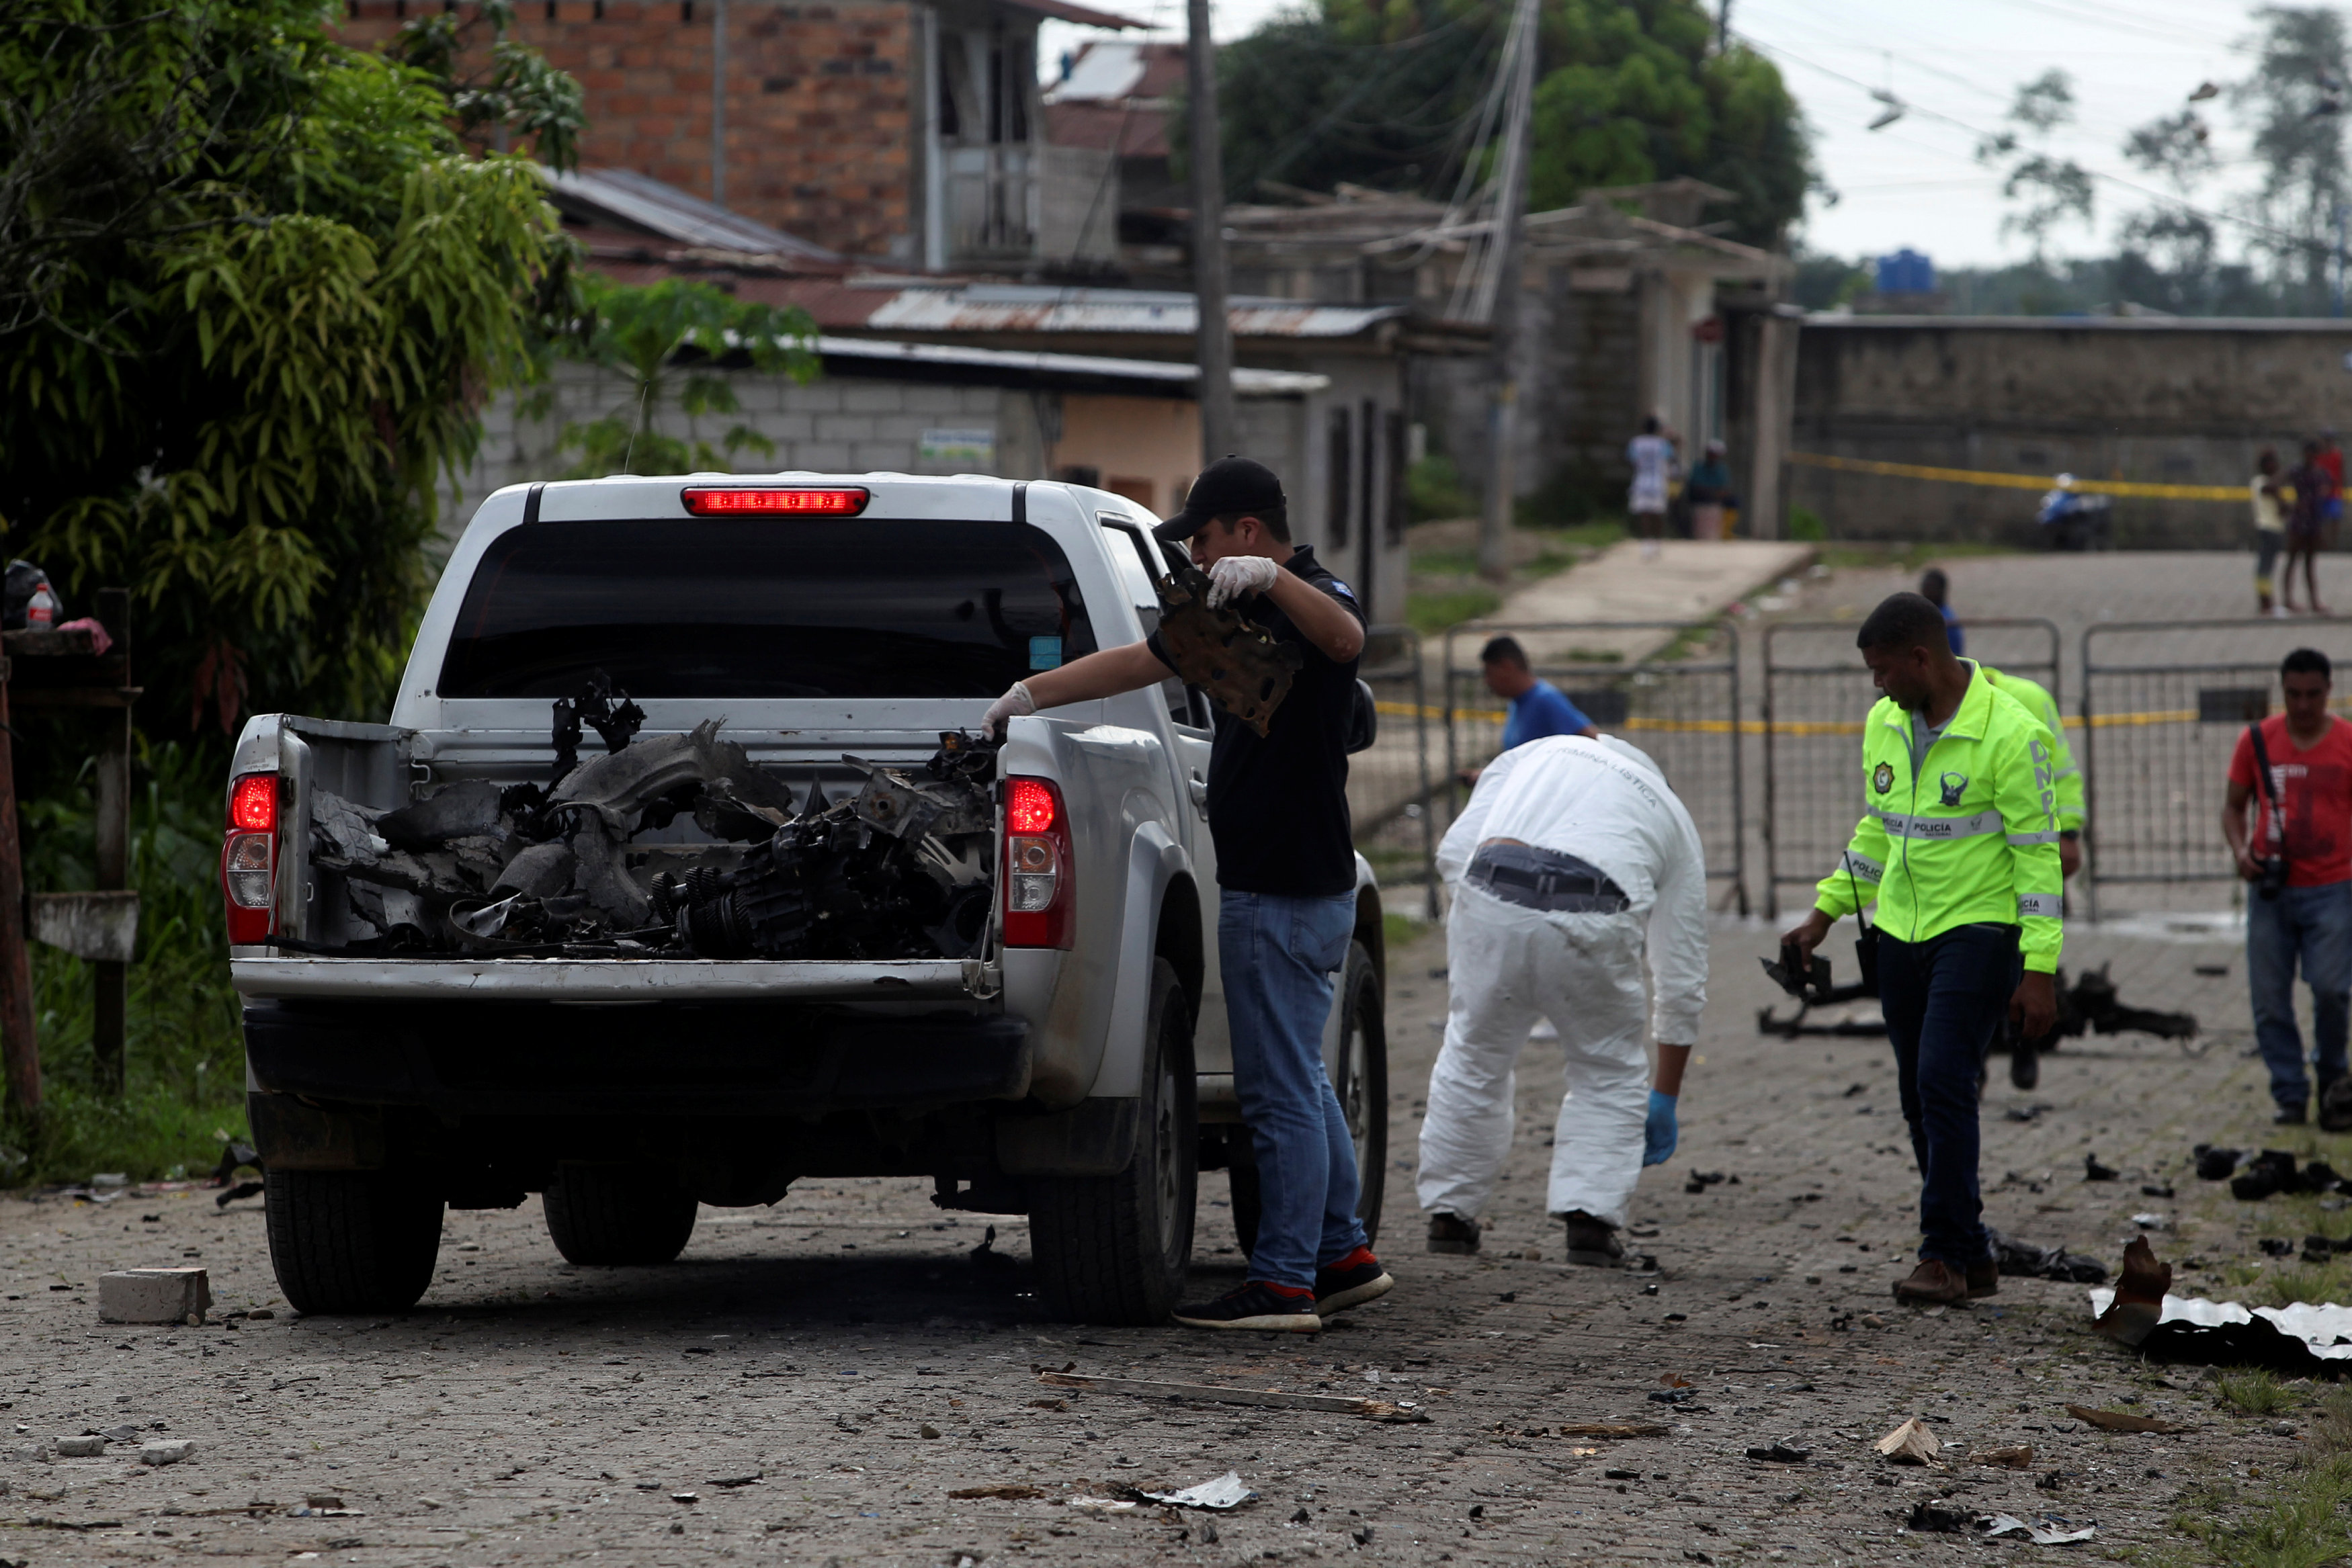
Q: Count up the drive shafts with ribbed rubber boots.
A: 0